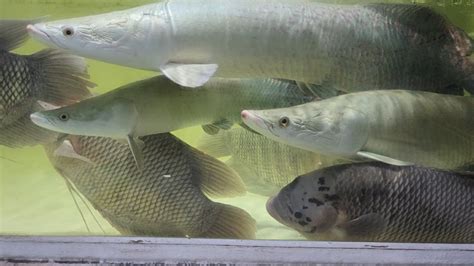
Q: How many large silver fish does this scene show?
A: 3